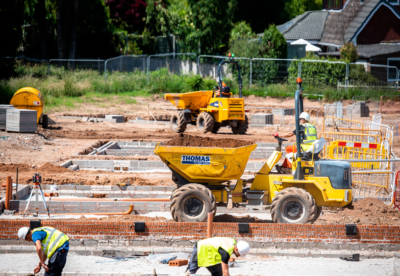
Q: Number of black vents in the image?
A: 4